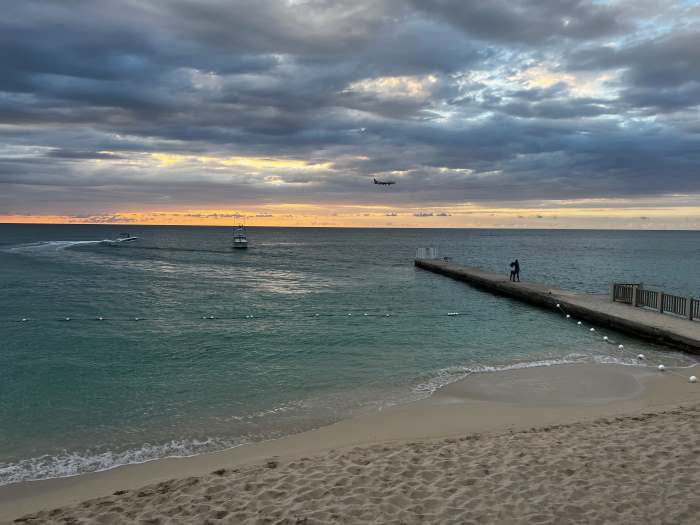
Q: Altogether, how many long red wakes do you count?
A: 0